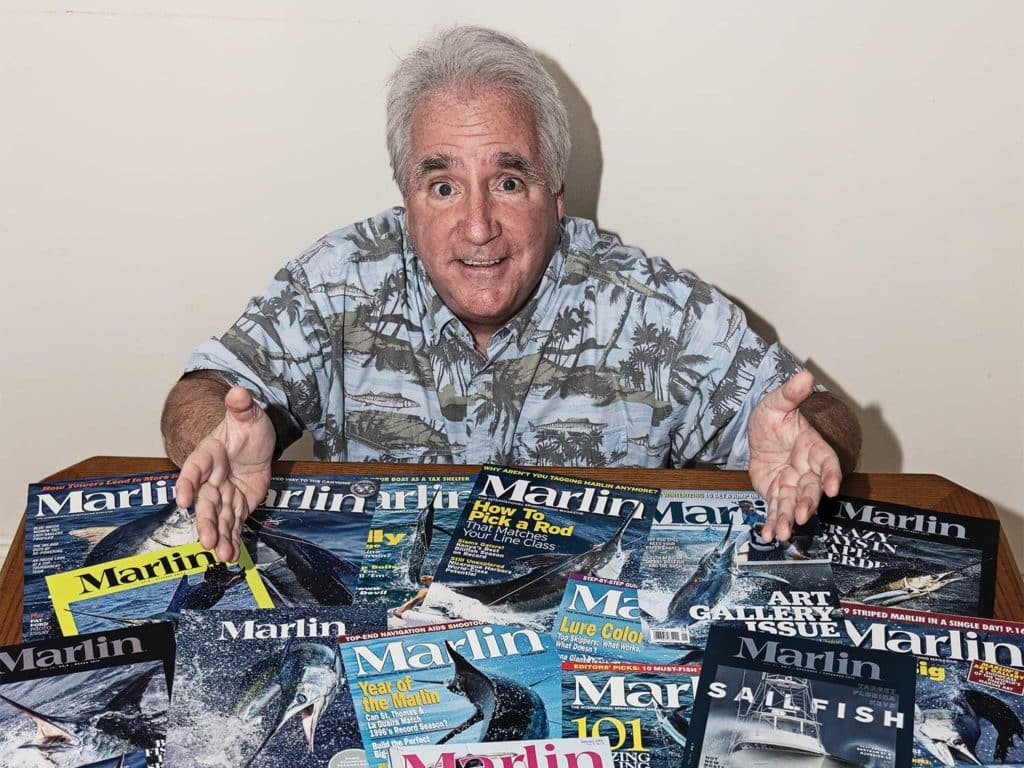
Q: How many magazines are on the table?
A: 15